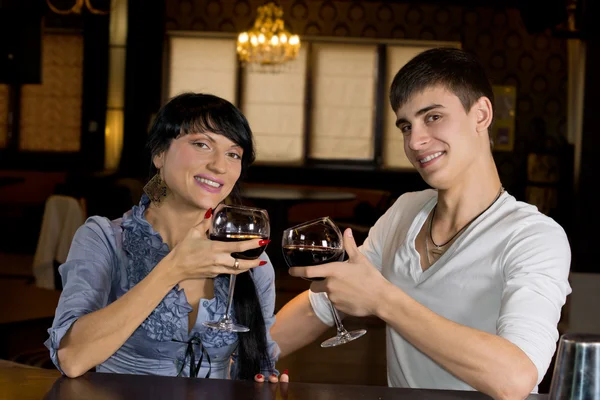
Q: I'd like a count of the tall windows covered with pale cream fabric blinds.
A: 4